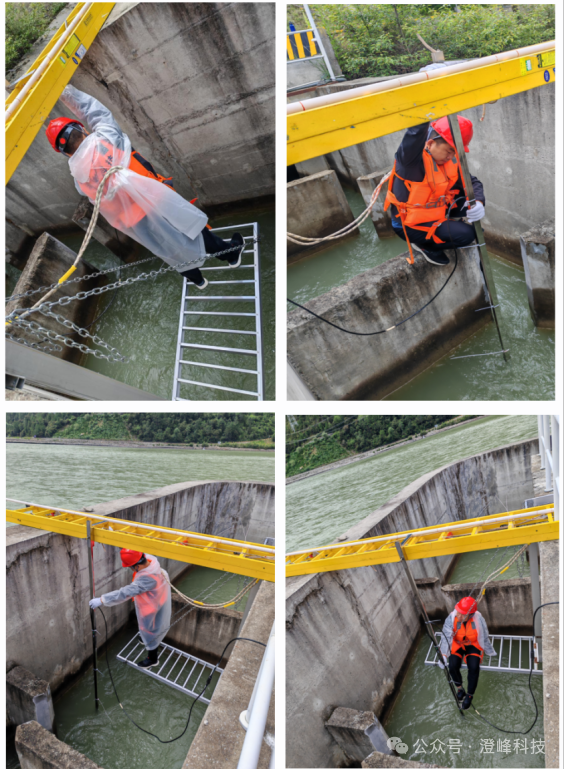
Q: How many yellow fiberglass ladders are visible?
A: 4